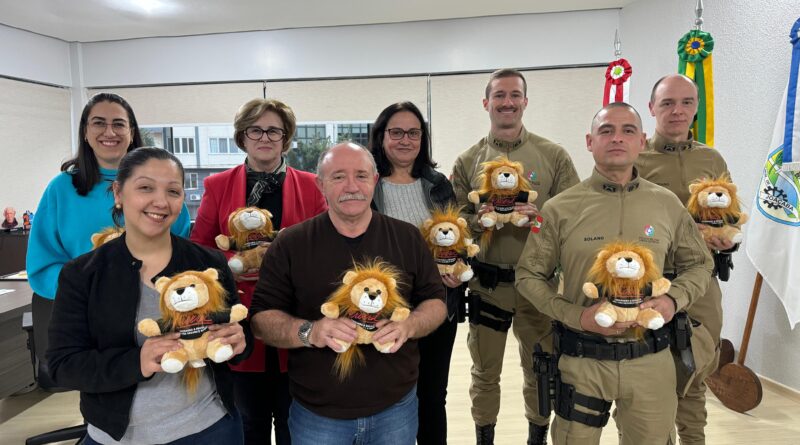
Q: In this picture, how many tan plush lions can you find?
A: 8